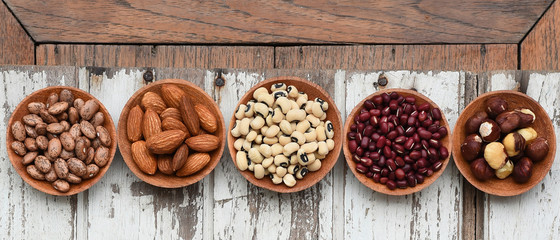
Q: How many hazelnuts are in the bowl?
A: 13